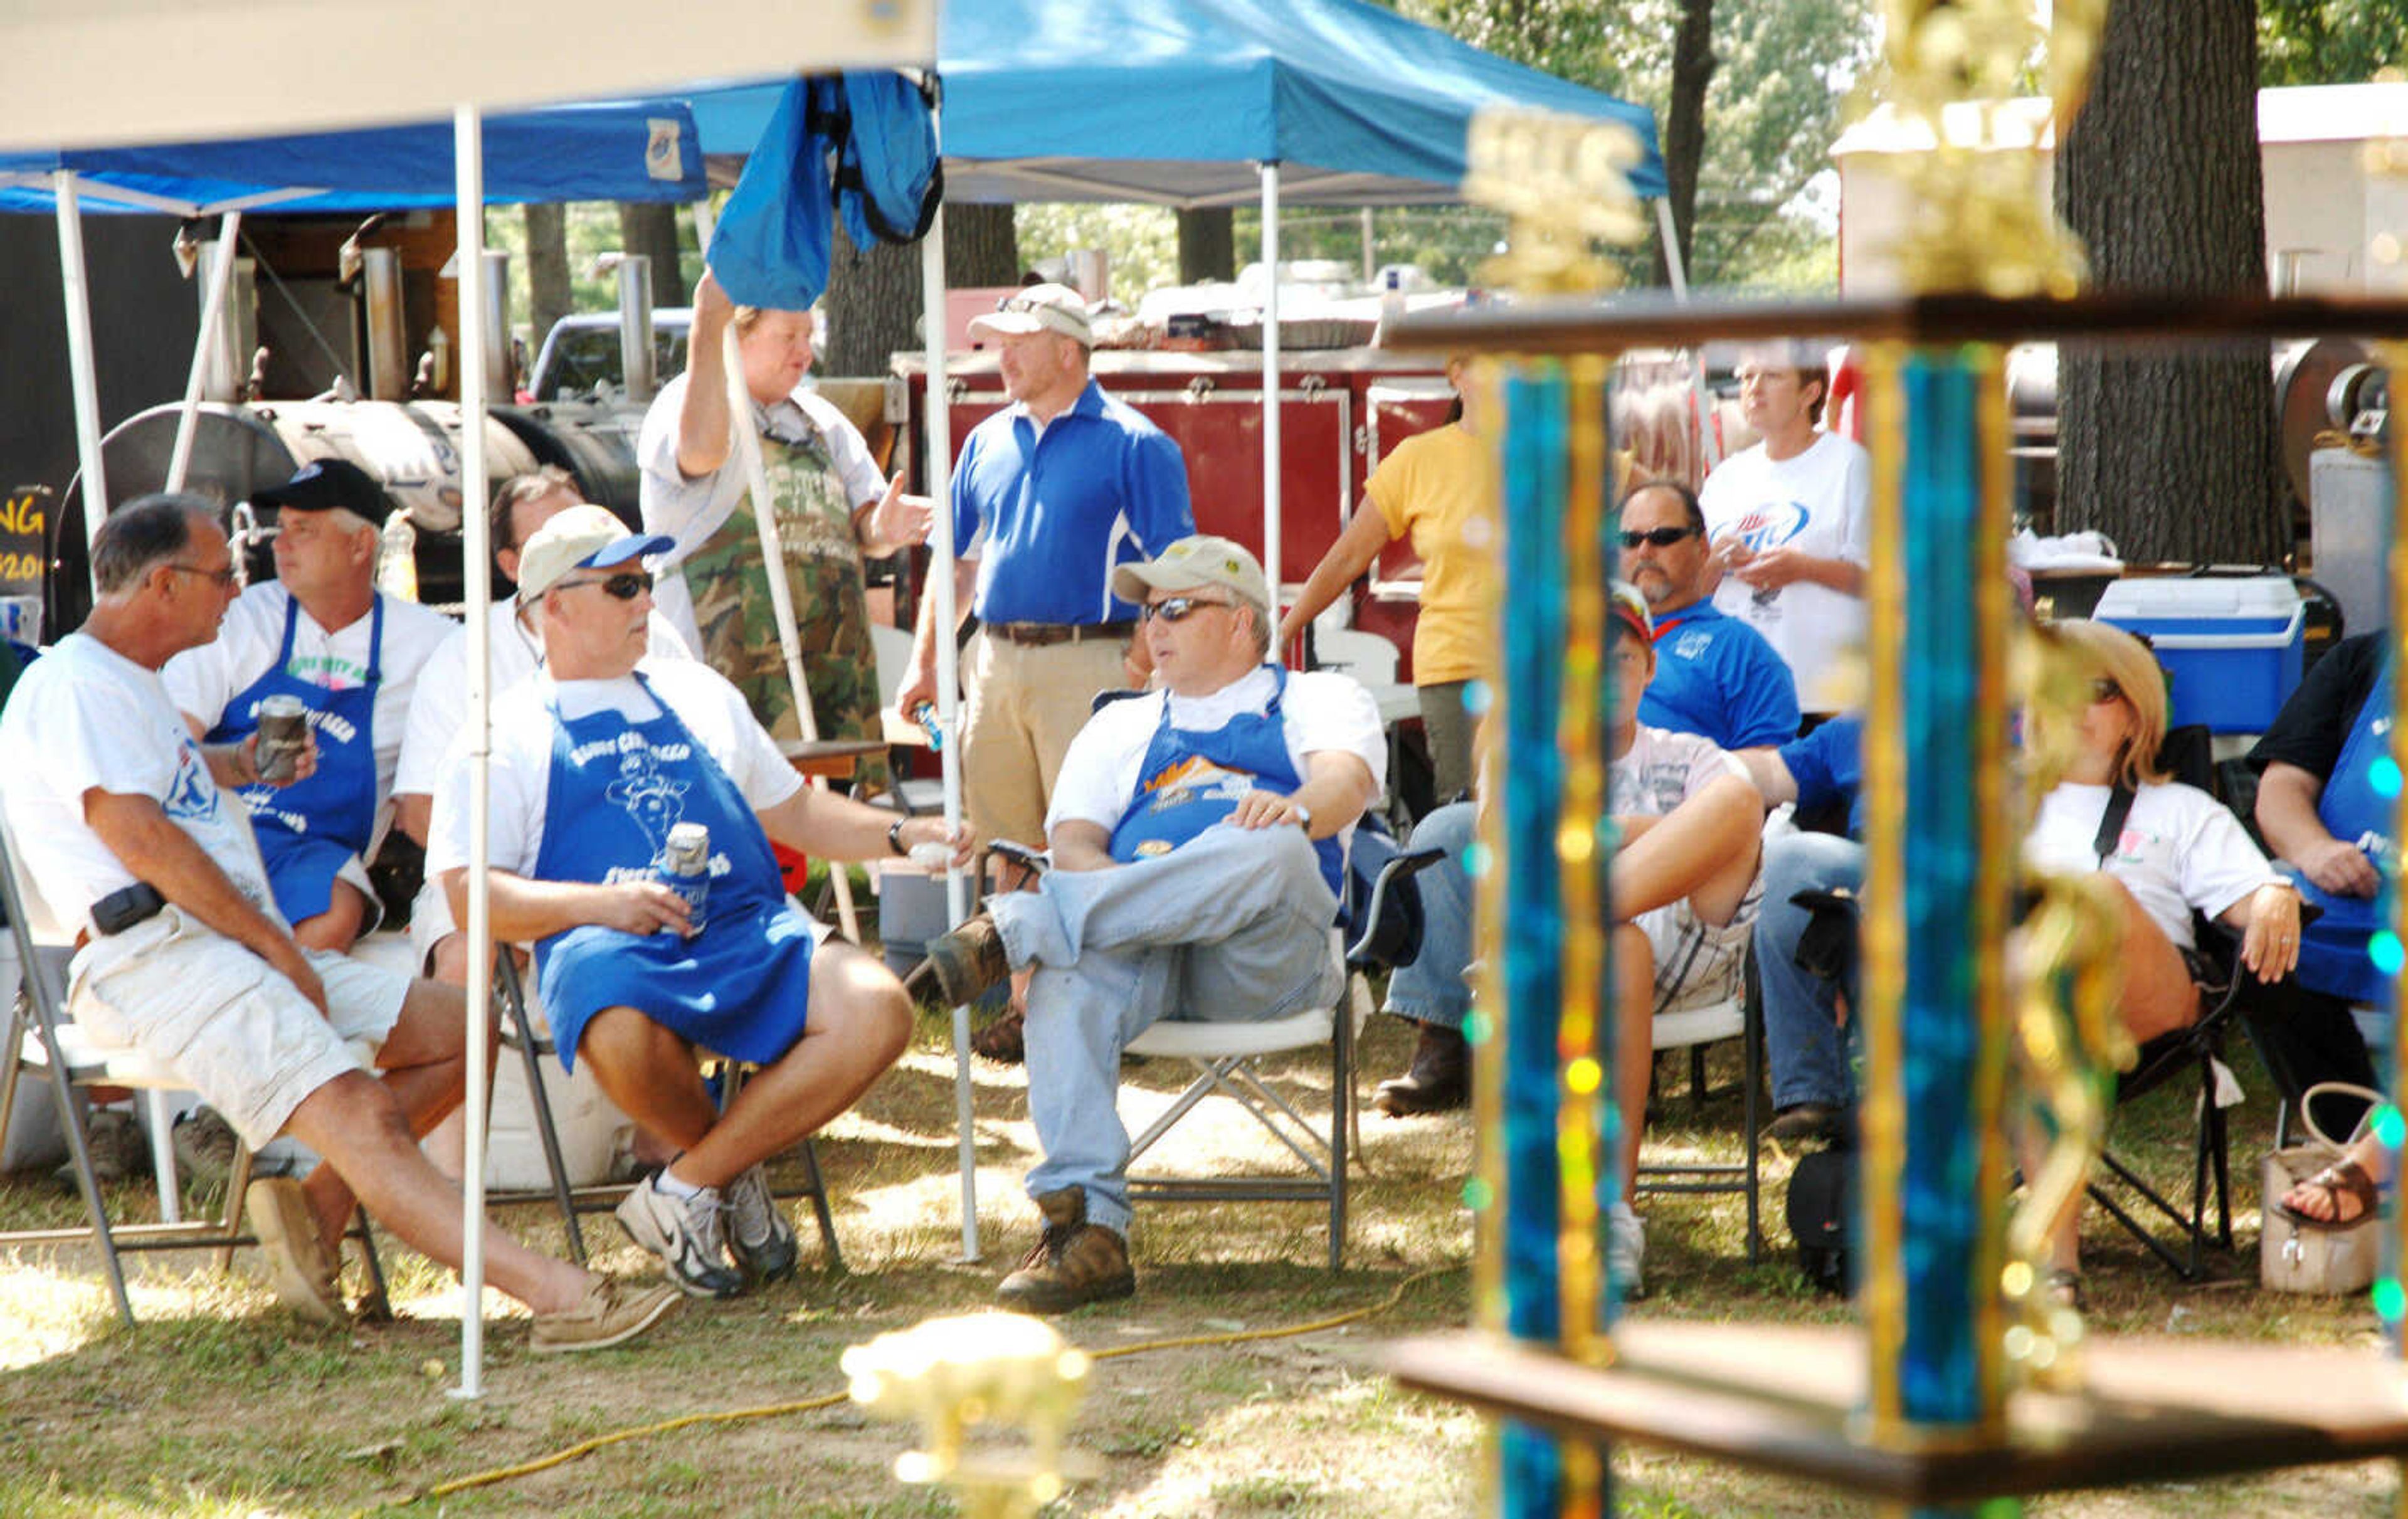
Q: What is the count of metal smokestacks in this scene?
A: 4